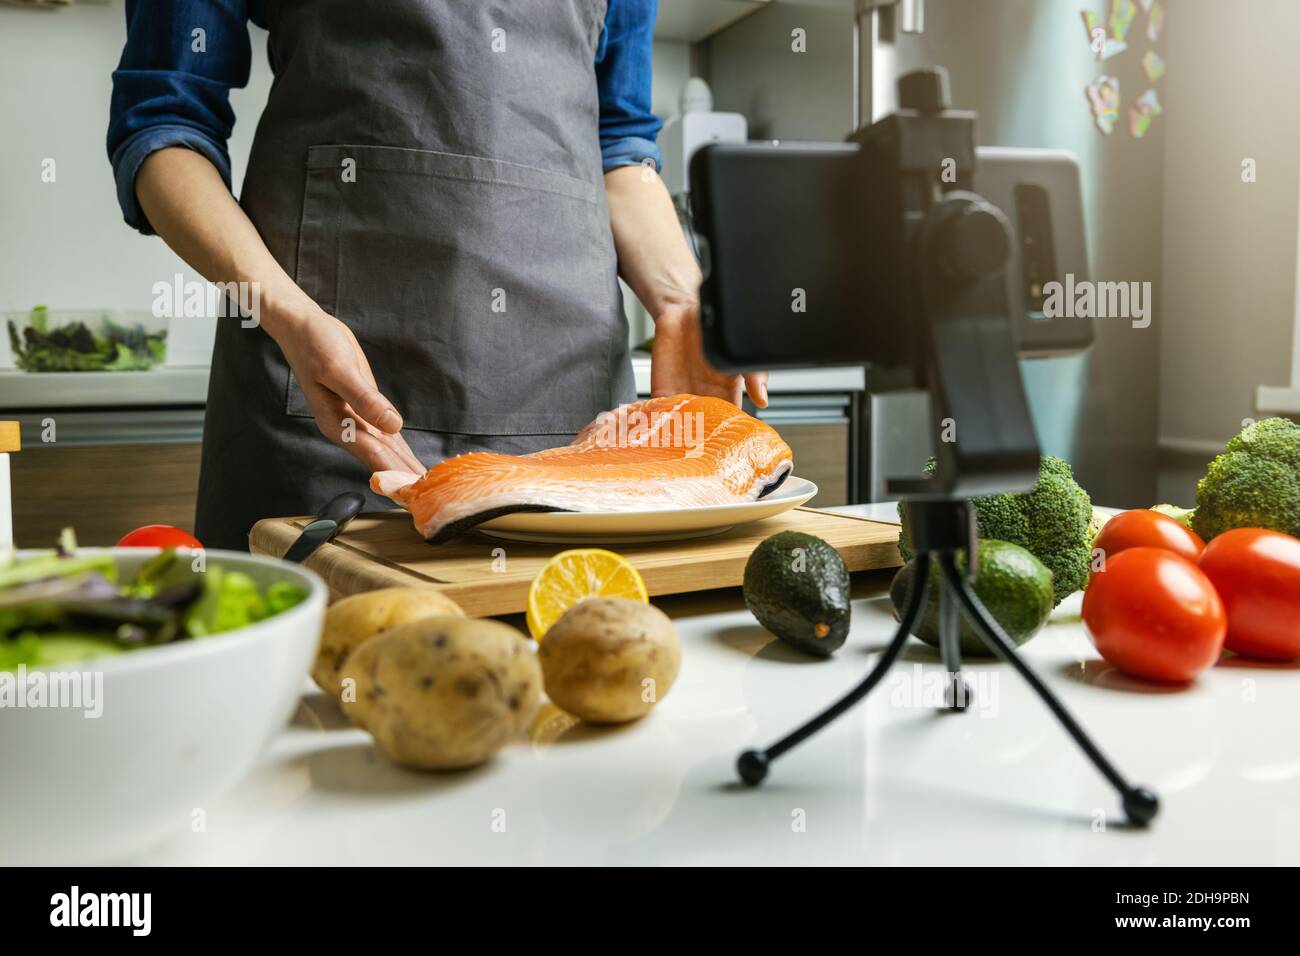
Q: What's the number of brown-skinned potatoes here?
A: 3